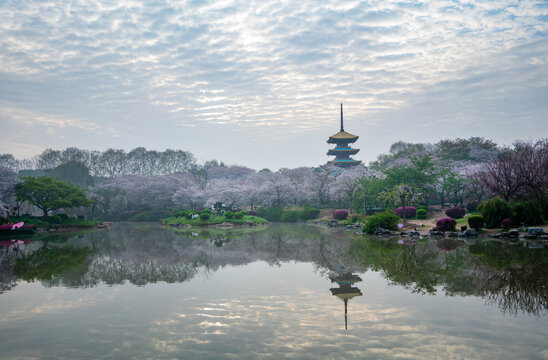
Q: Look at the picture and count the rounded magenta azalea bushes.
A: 5